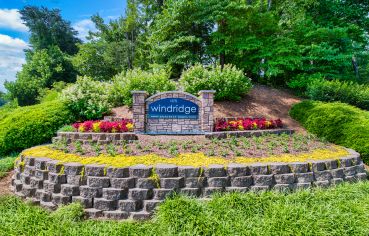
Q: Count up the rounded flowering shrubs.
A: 3